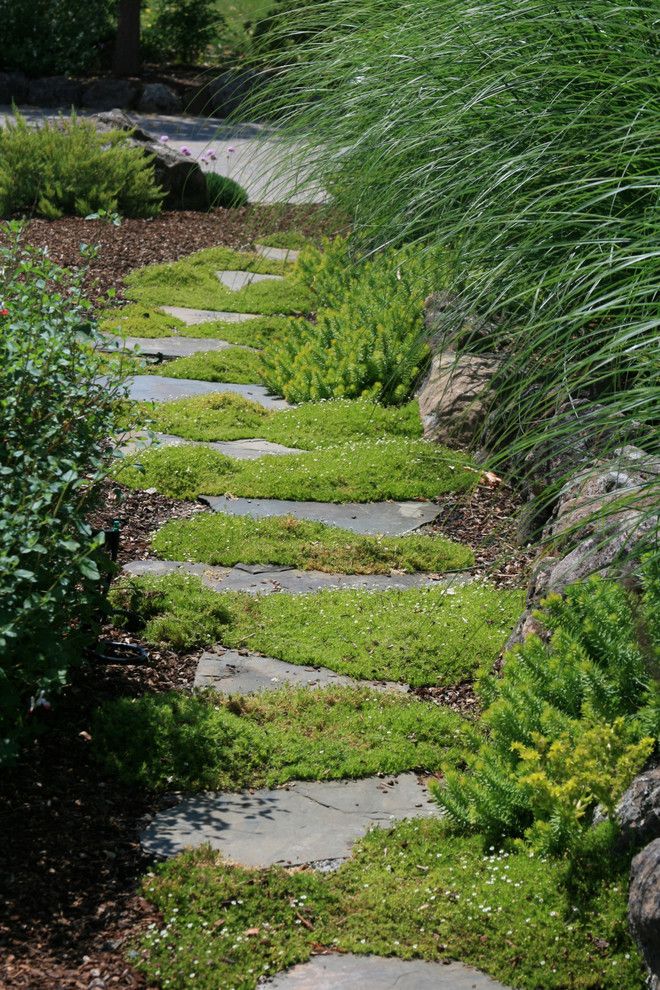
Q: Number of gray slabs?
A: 11